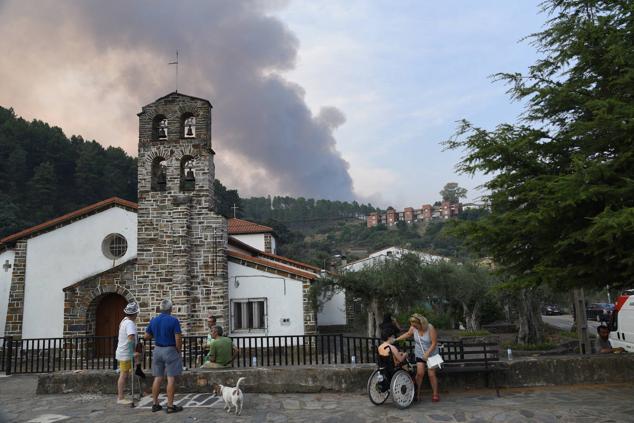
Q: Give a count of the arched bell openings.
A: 4